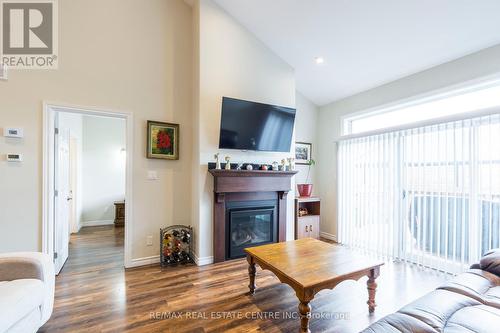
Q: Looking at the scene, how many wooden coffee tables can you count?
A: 1